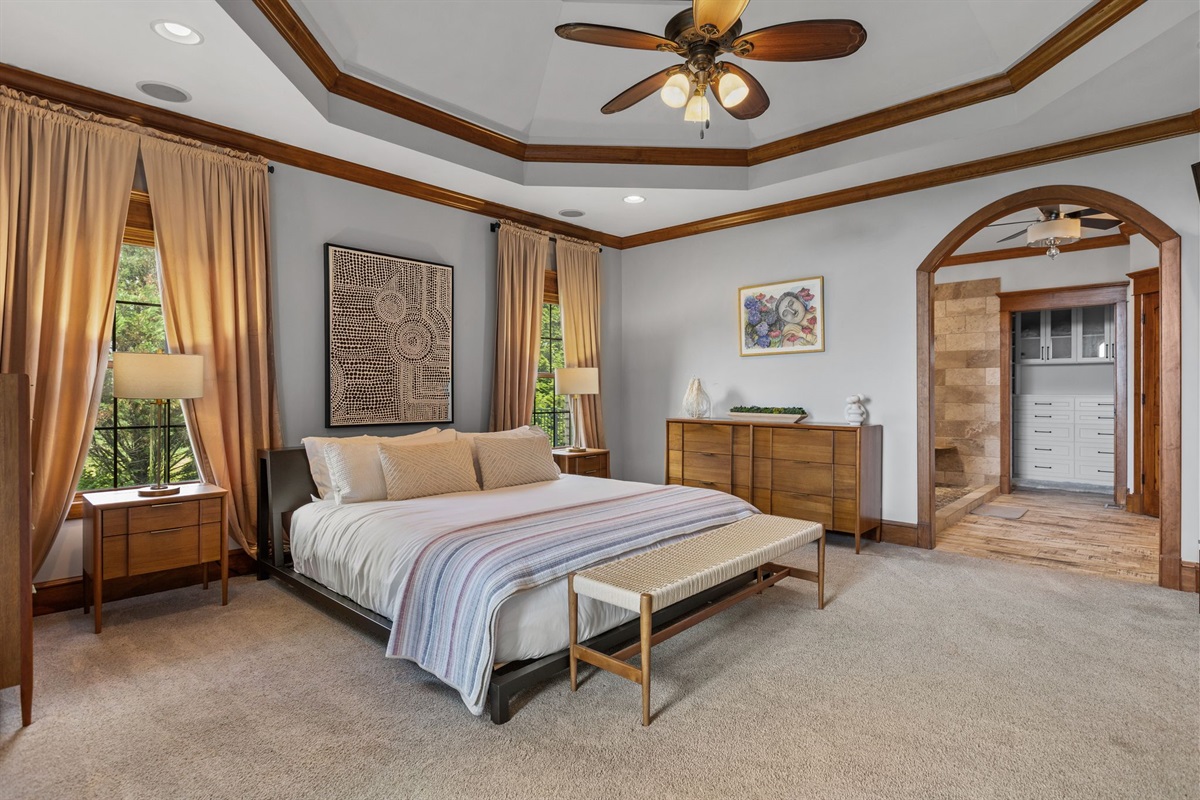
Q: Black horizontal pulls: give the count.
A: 10